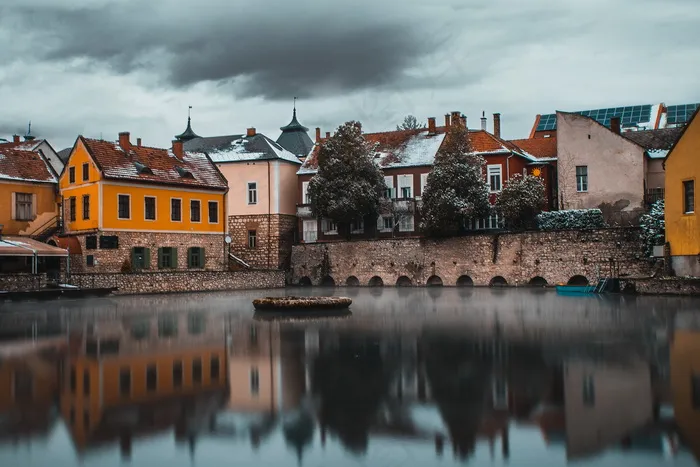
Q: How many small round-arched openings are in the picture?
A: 10